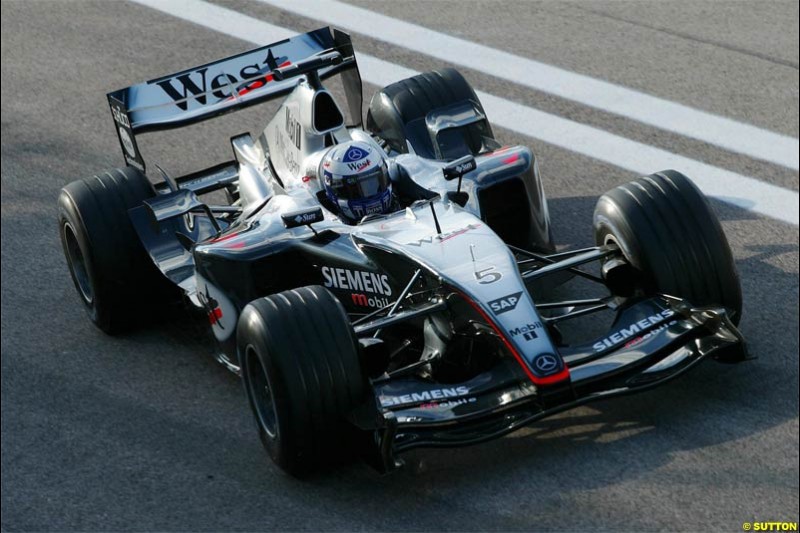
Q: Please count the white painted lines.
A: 2